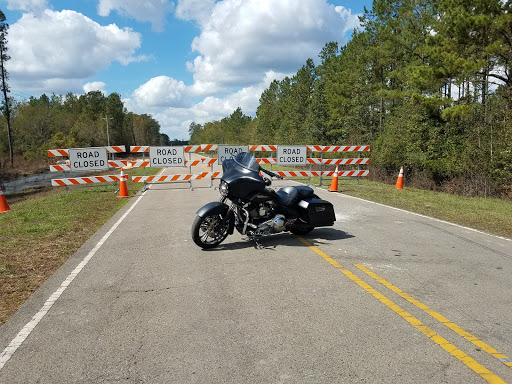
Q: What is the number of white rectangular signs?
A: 4